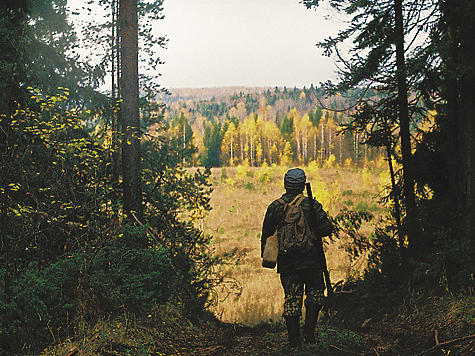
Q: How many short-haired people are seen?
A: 1